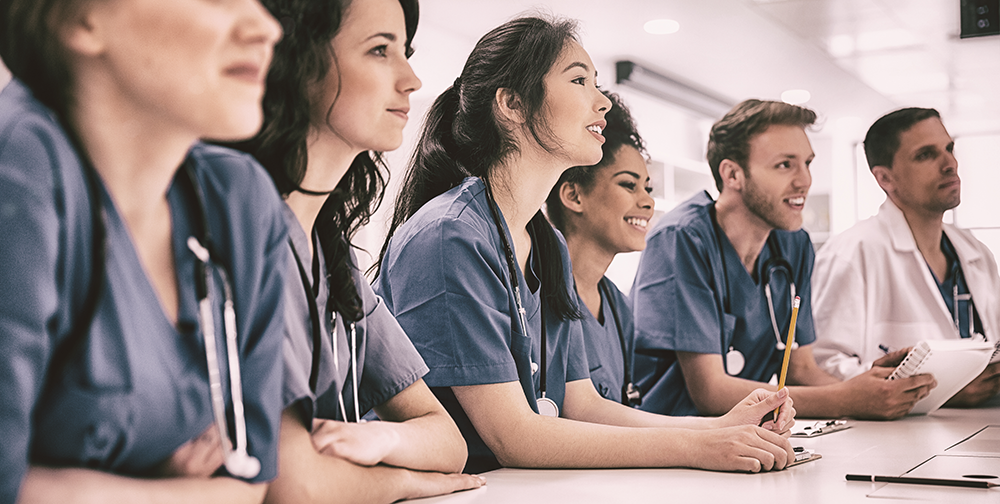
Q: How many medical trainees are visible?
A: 6